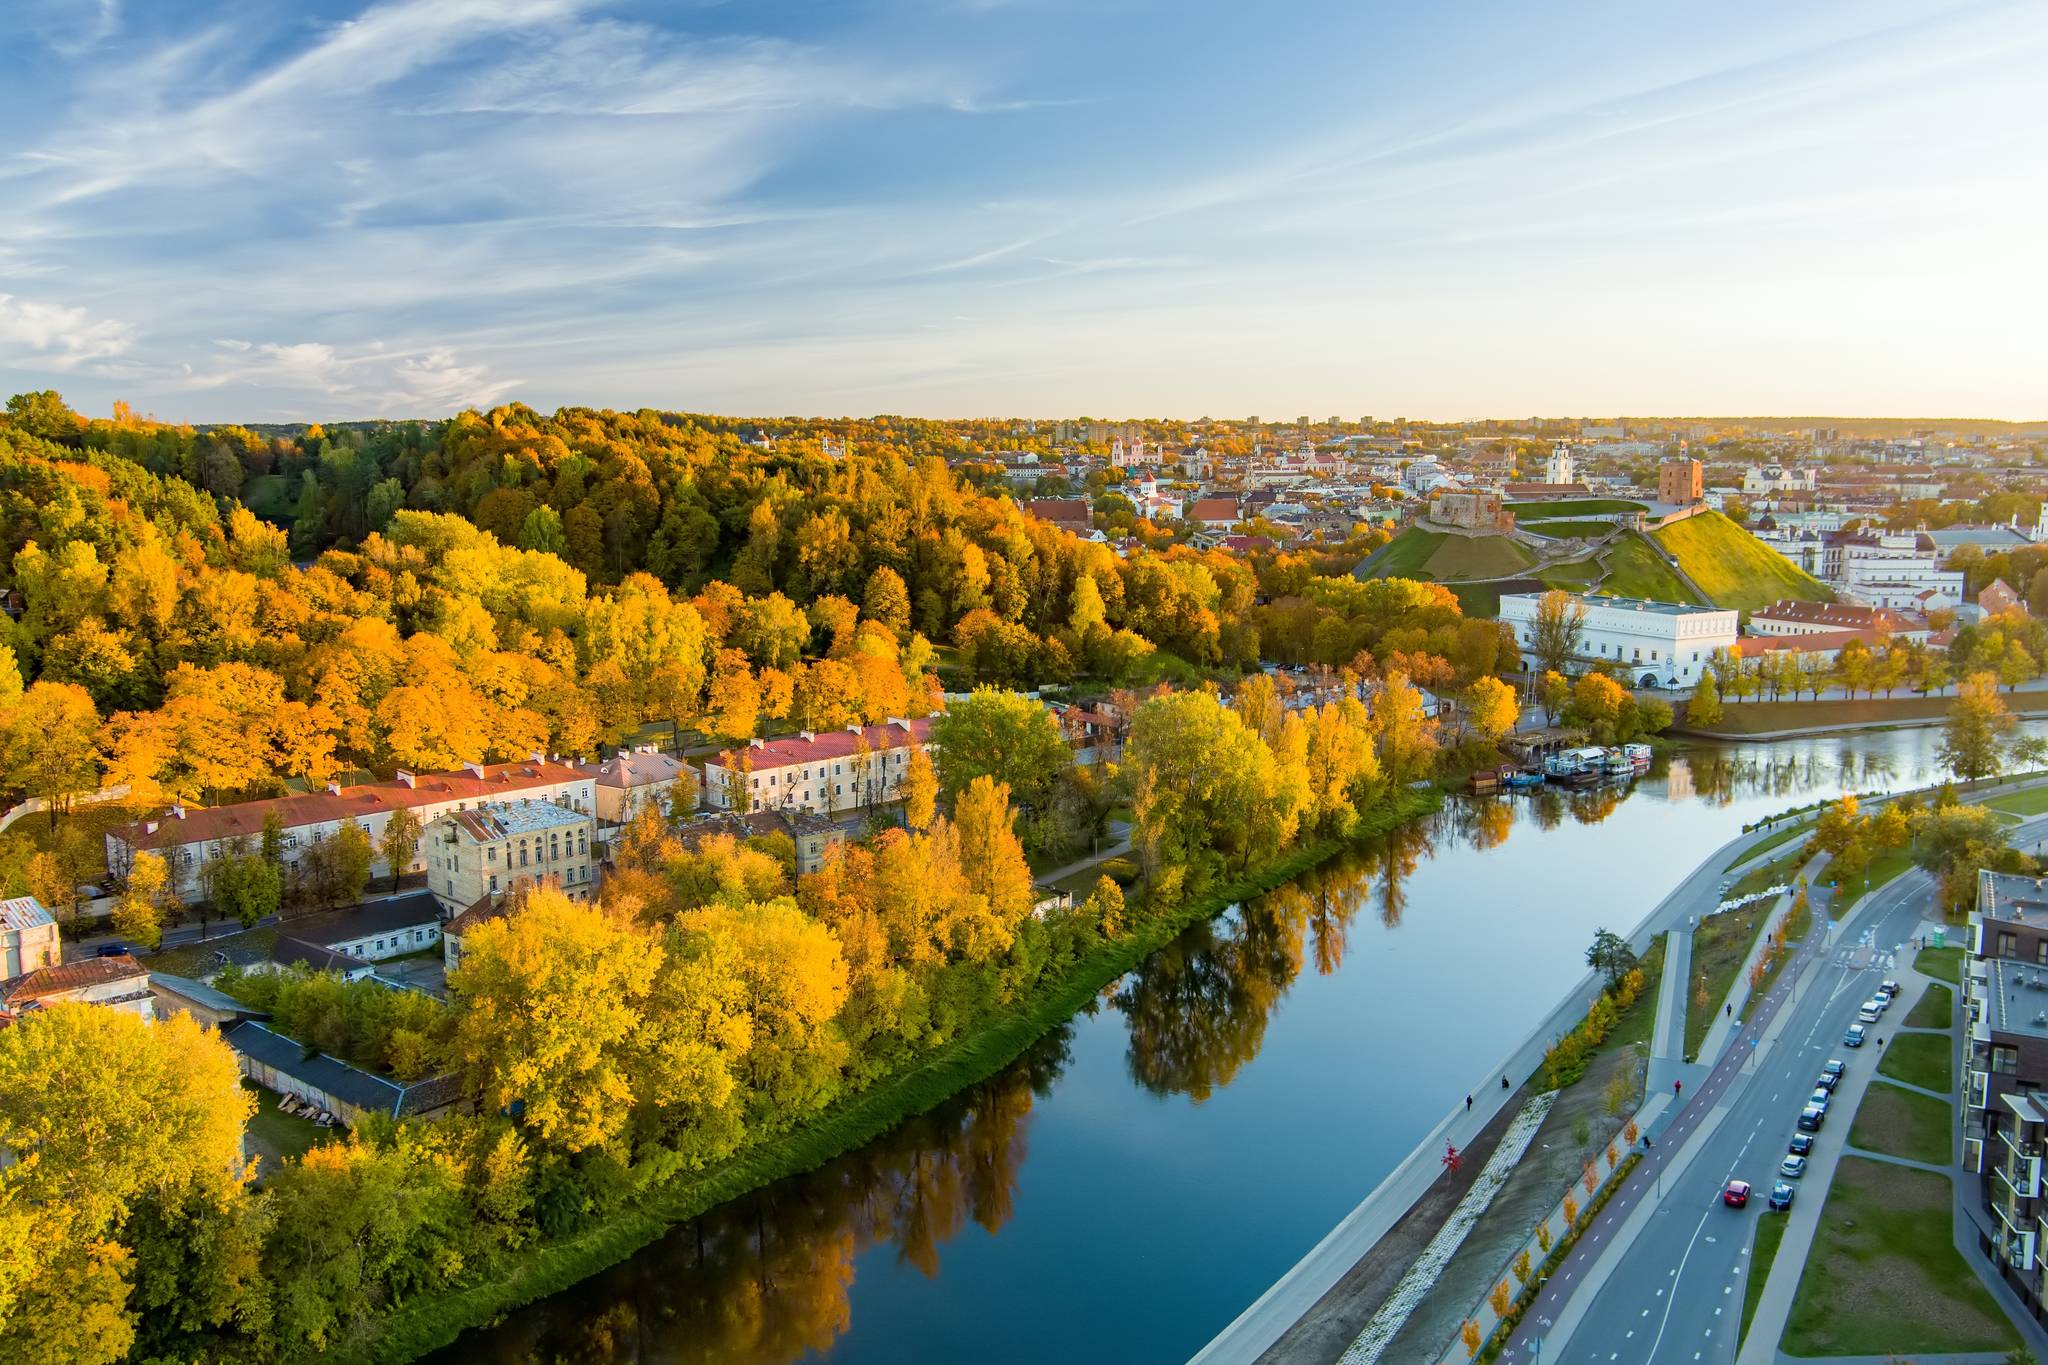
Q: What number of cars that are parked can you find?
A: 11